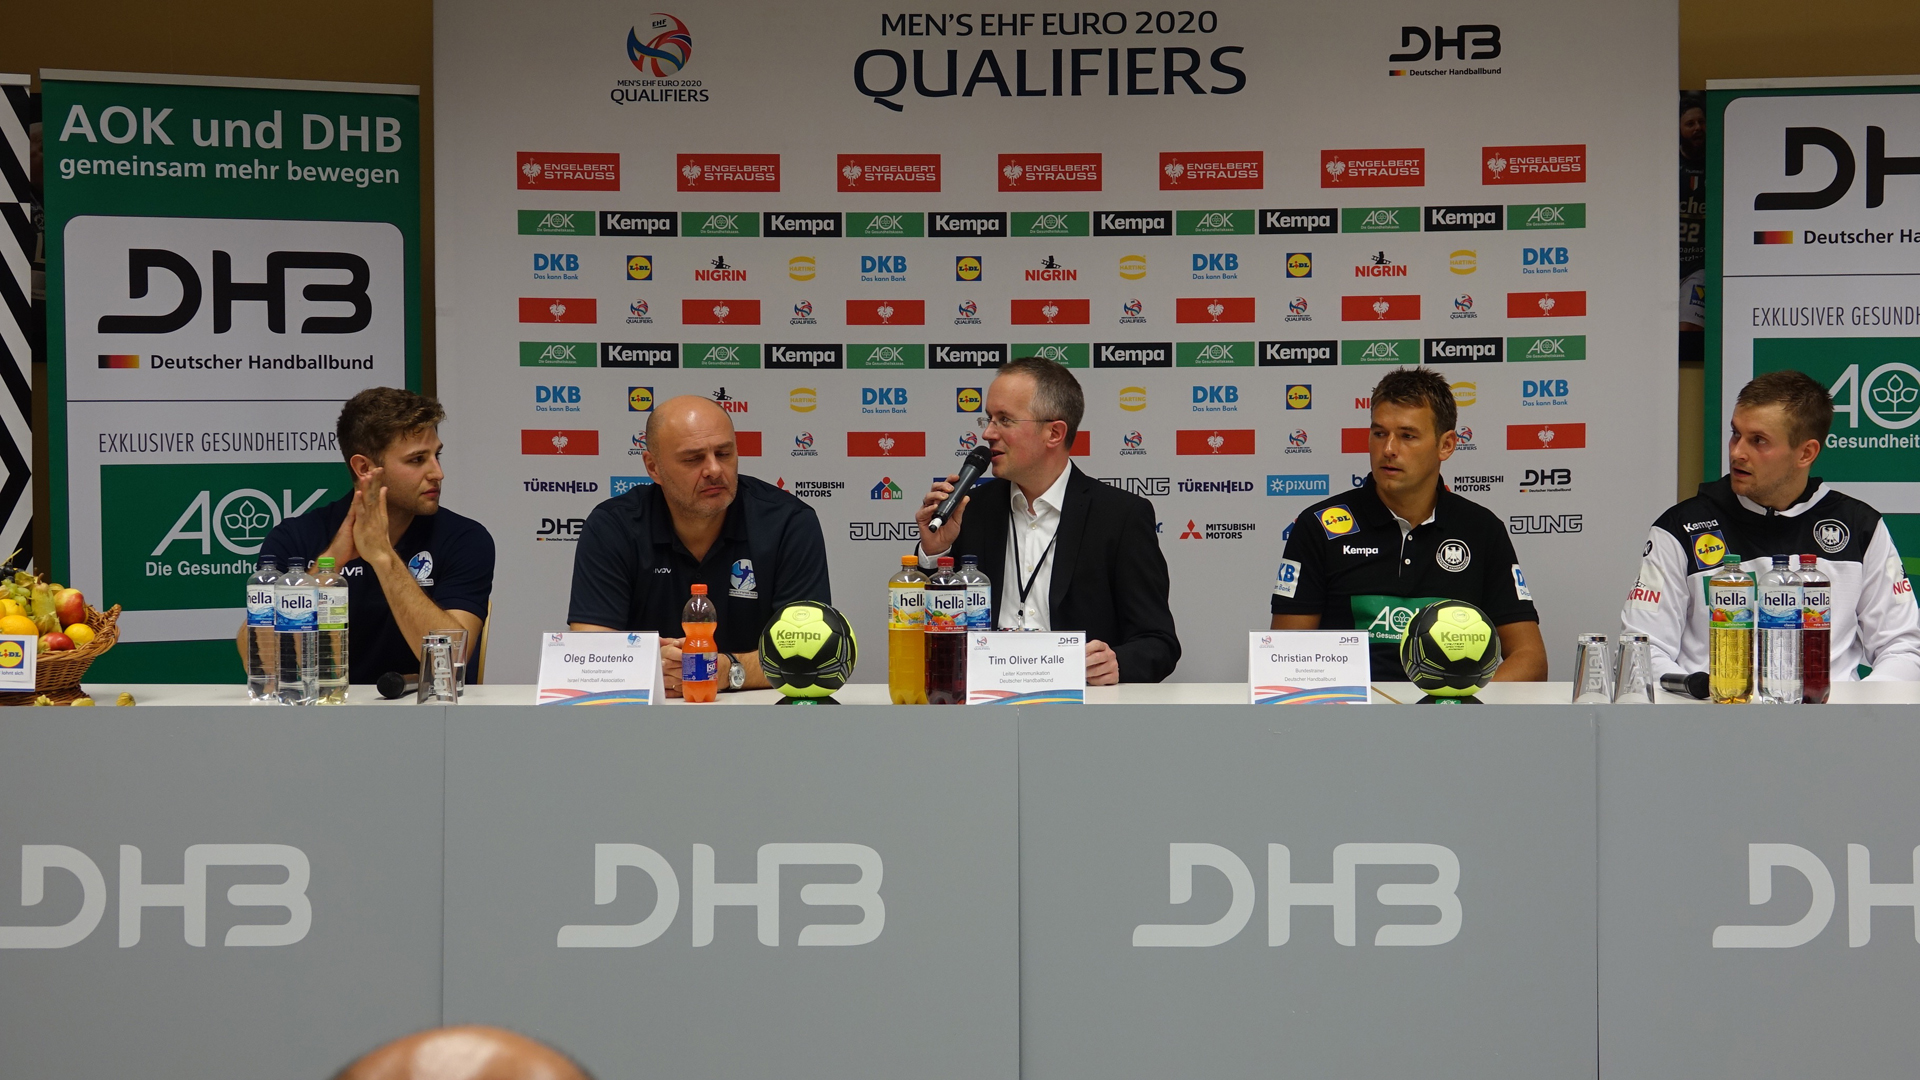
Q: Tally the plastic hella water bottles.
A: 9